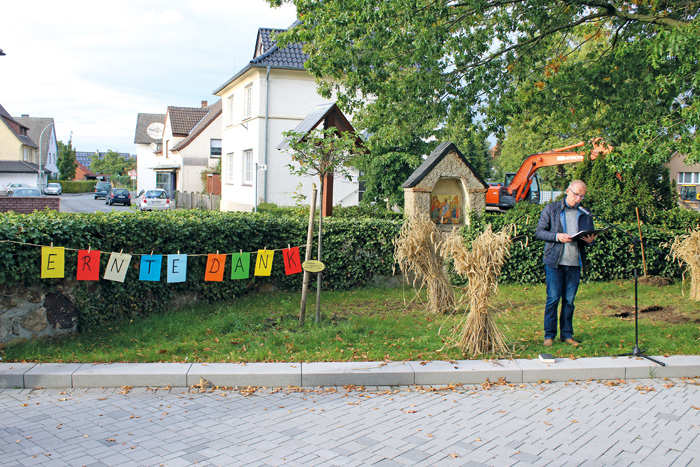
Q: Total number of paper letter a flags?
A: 1